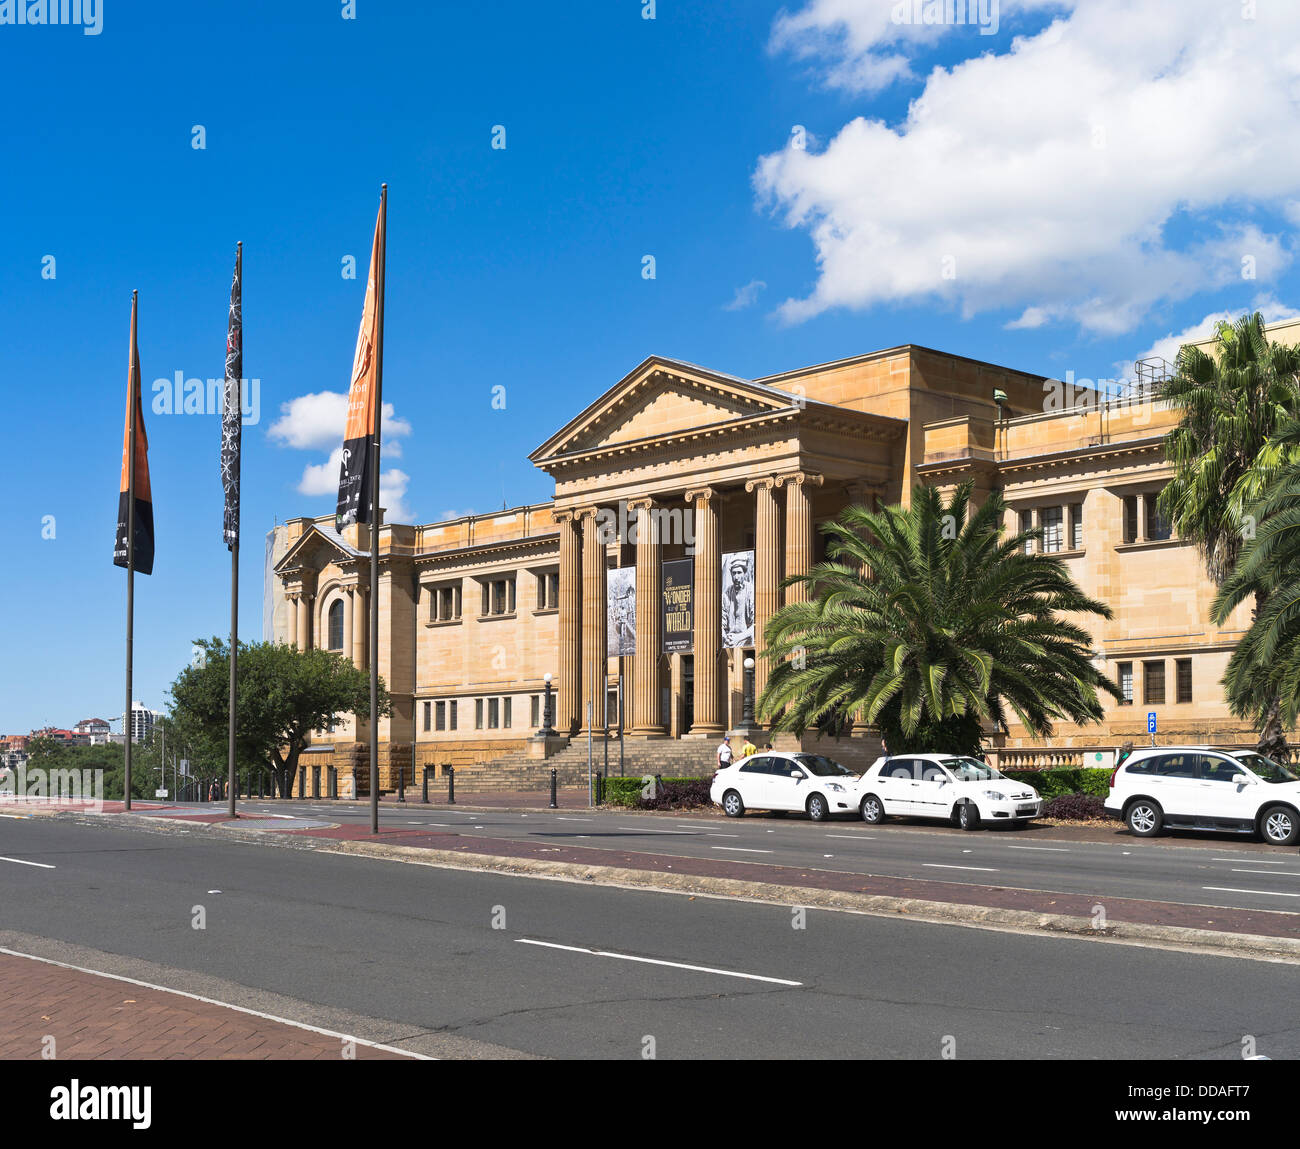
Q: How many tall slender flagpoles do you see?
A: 3